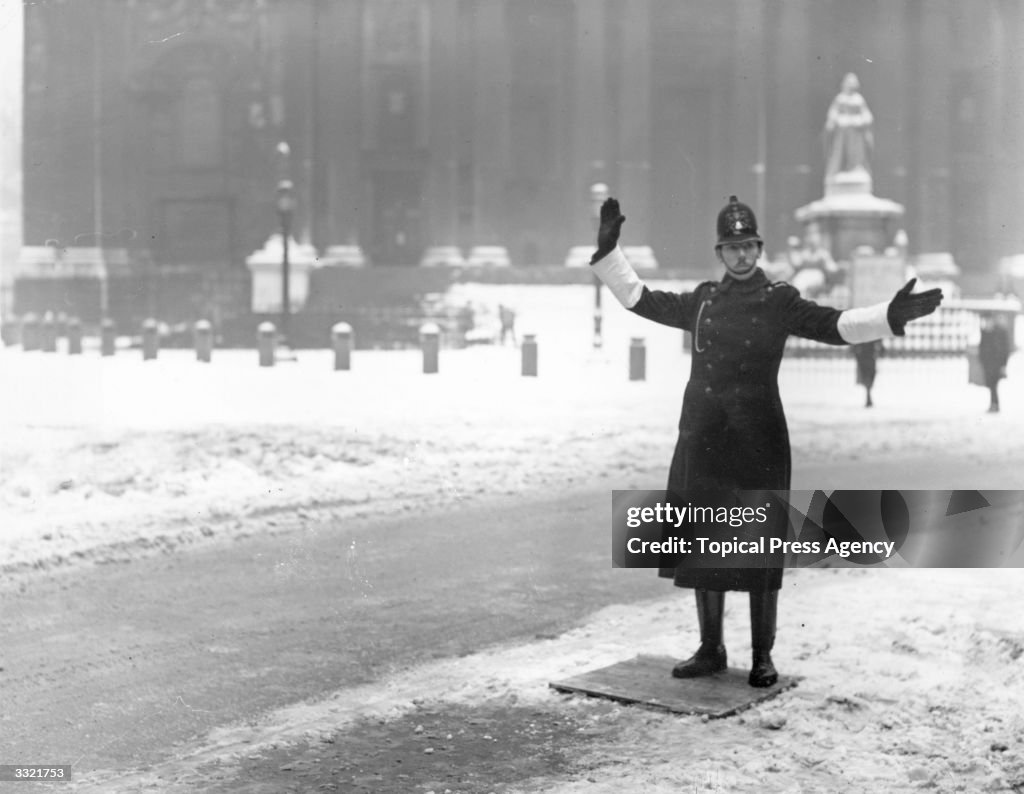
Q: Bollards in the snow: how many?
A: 12